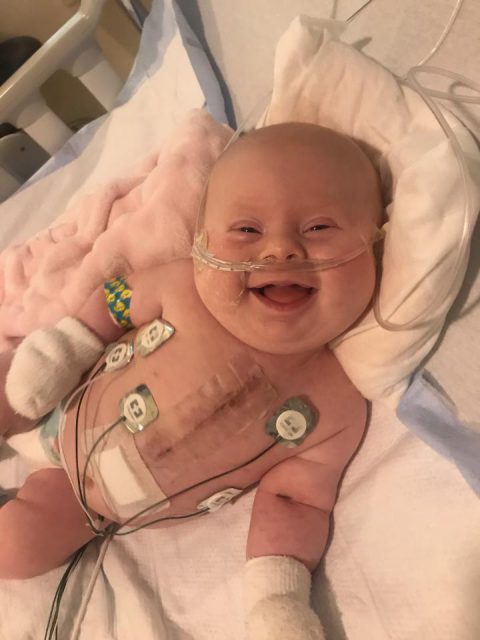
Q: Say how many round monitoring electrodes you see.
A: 5